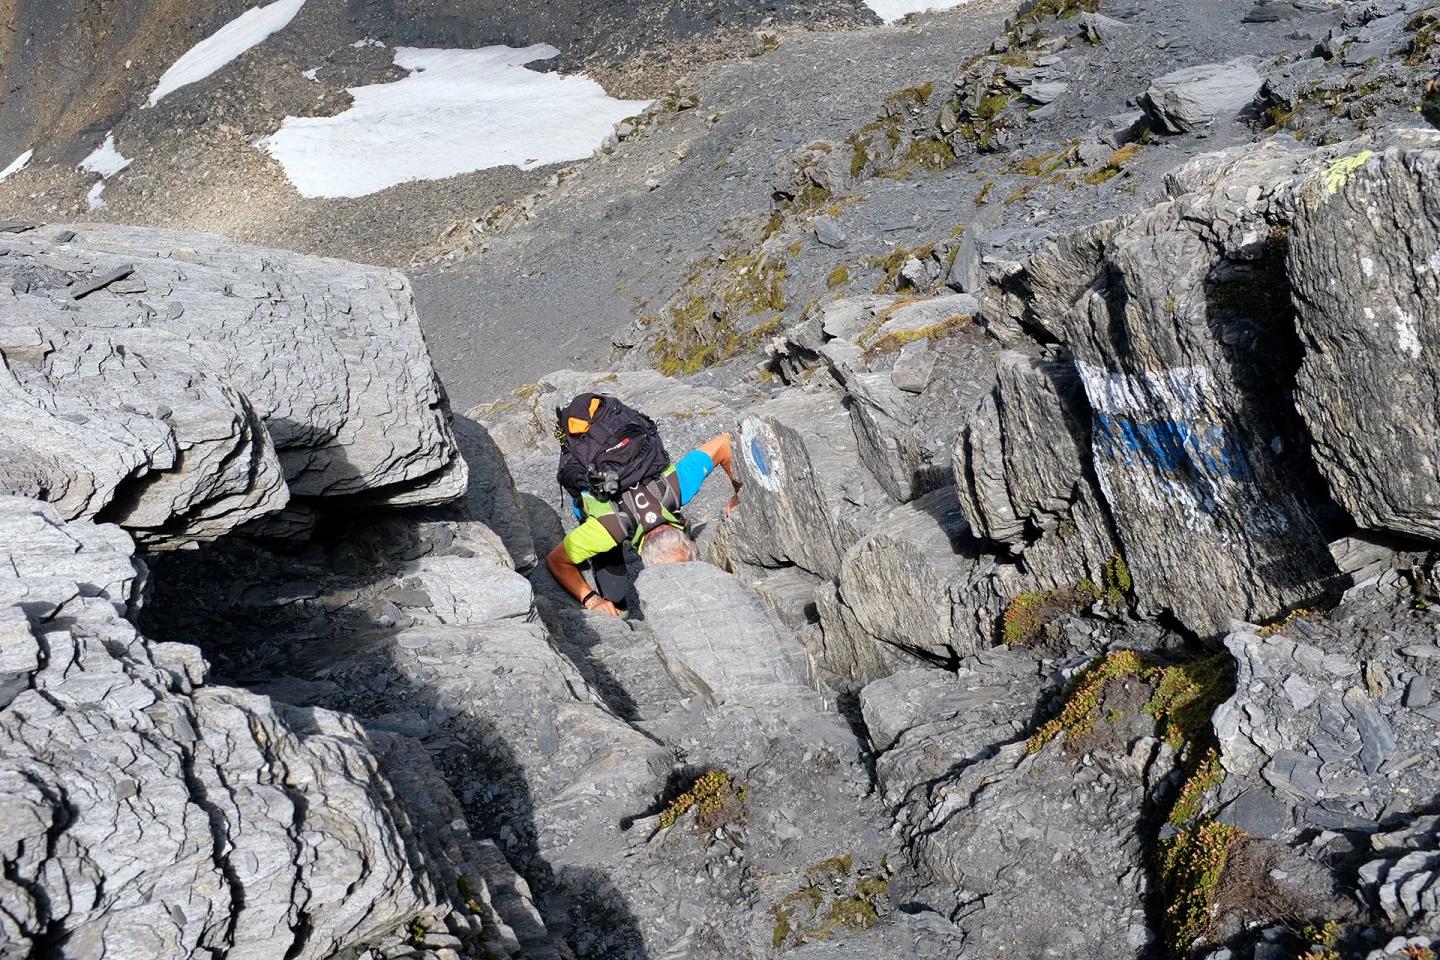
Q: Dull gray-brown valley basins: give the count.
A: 1